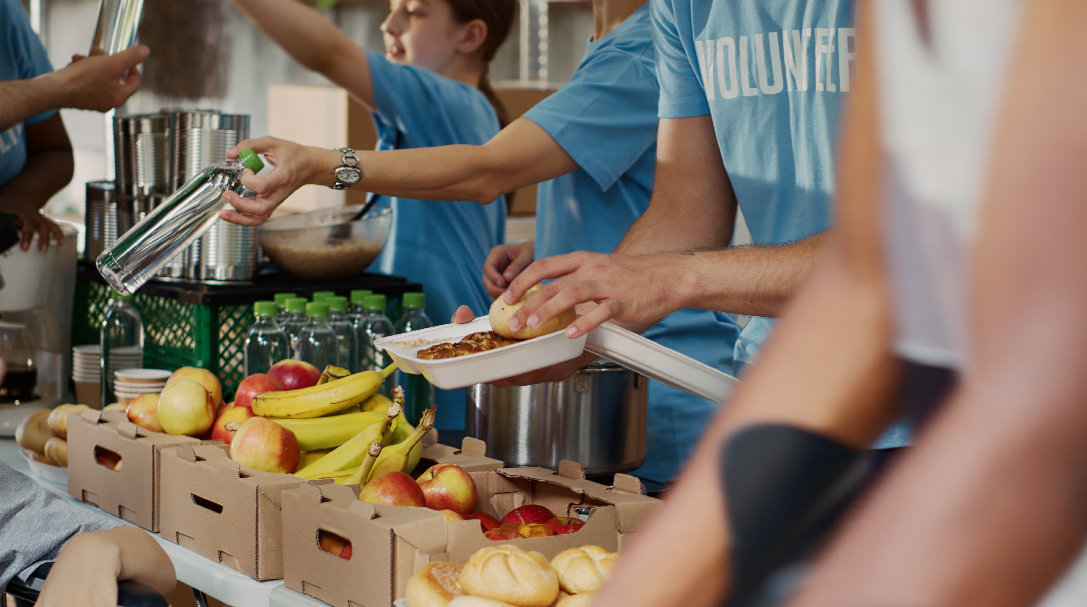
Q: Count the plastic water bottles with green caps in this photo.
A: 11